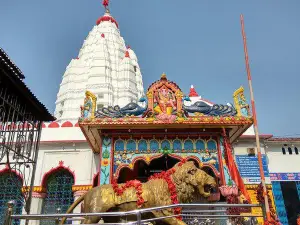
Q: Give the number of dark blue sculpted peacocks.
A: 2